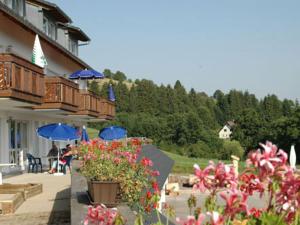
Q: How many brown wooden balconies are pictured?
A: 4